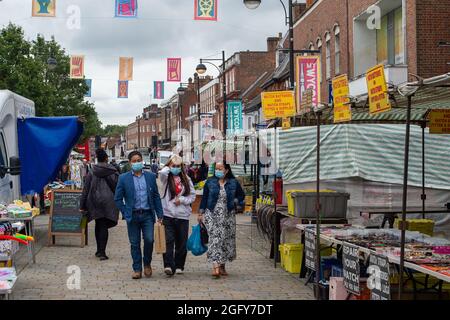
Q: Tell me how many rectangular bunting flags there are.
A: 9